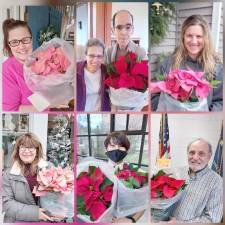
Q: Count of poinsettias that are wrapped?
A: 7